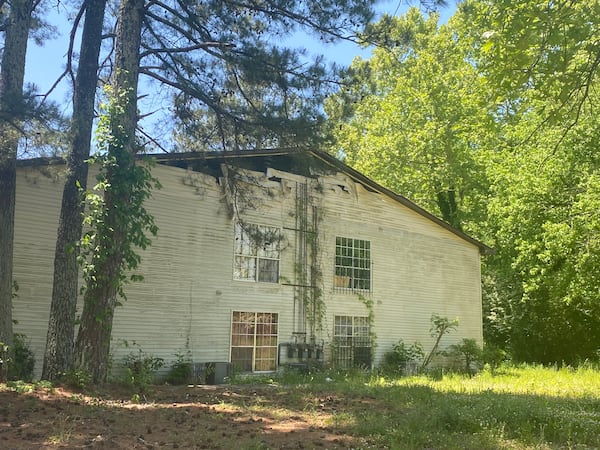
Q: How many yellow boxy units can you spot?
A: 0